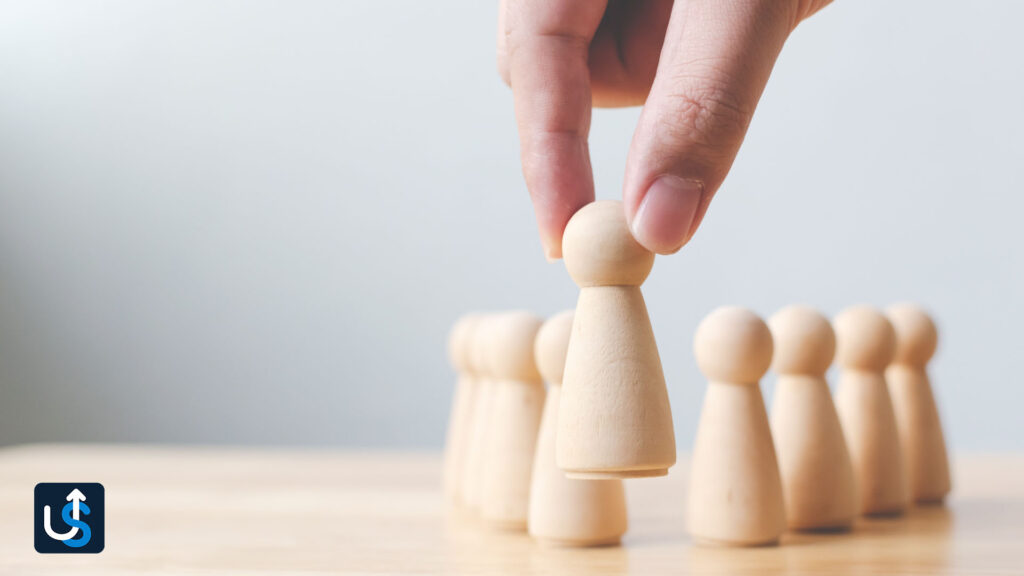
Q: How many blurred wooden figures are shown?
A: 8